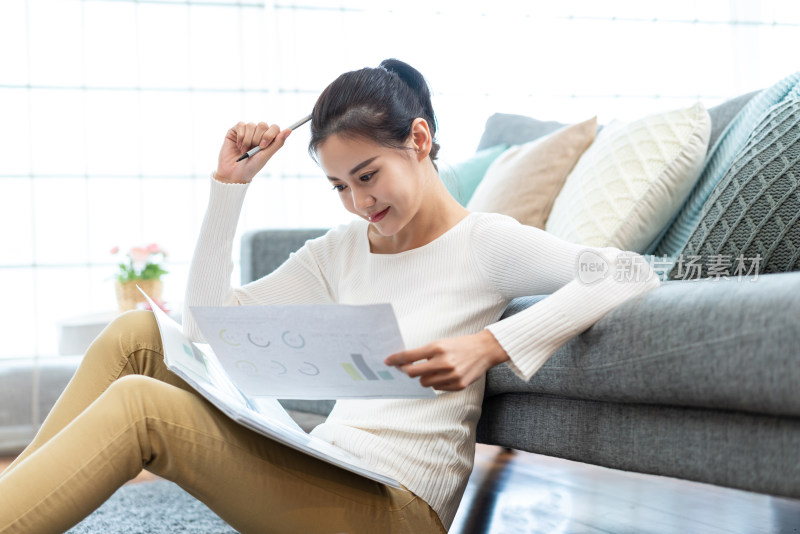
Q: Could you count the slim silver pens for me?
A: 1